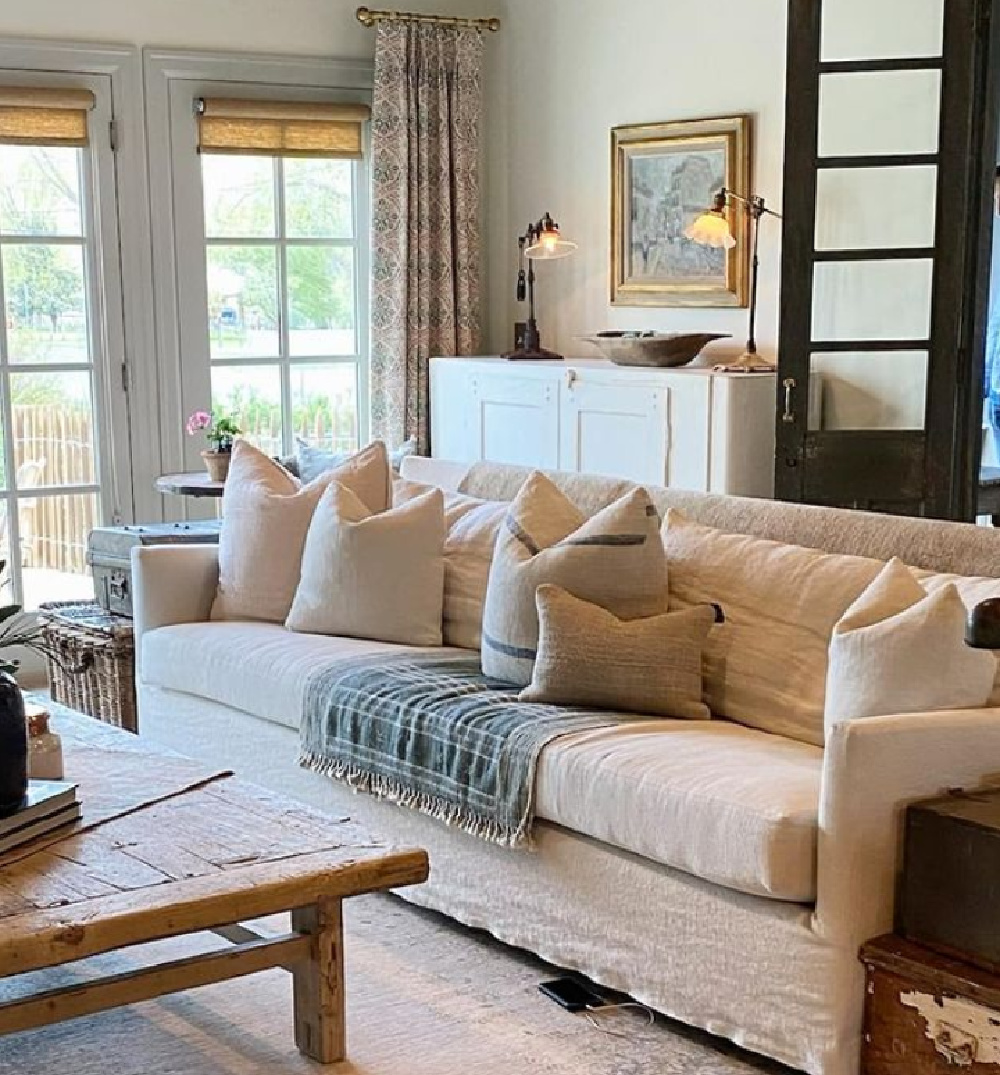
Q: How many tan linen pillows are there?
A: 1